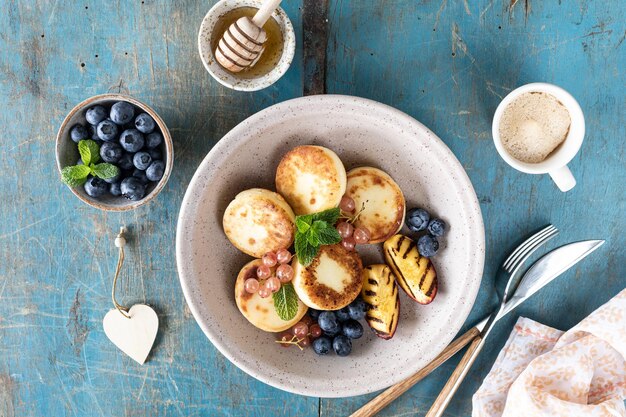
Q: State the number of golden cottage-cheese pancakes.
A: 5